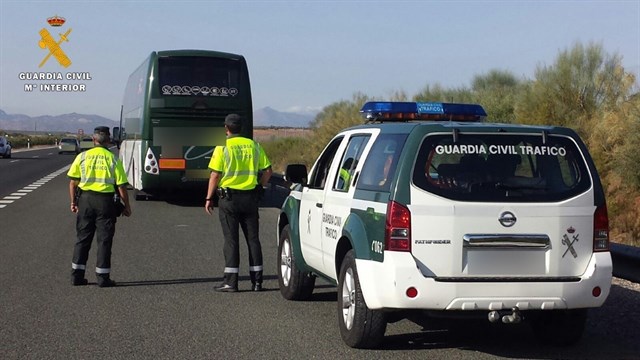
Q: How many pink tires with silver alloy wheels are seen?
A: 0